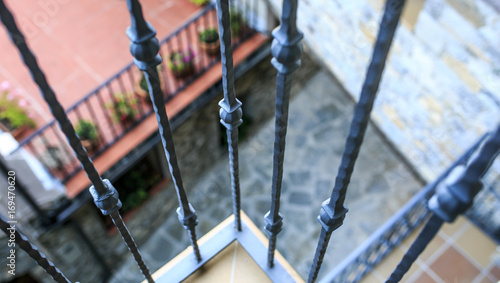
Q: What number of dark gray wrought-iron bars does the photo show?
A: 7